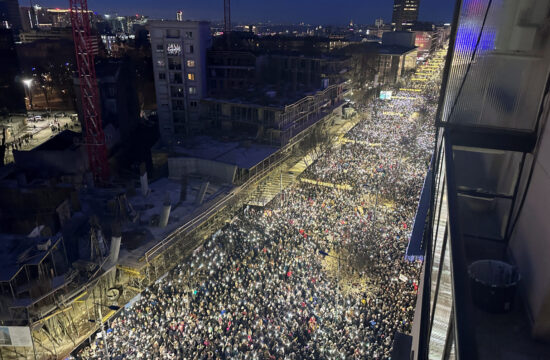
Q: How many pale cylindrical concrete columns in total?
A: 4